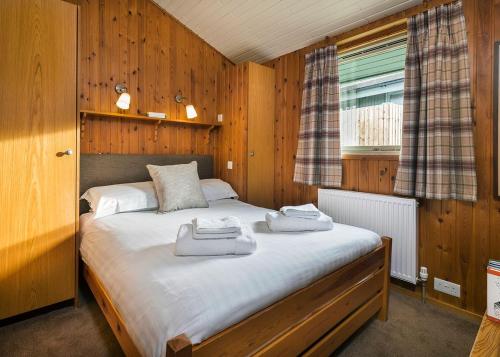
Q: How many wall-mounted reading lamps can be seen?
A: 2